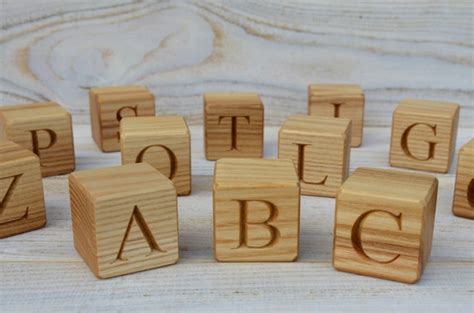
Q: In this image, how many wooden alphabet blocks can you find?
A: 12